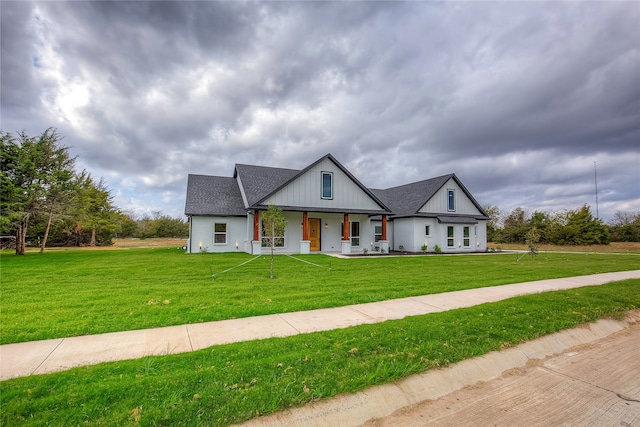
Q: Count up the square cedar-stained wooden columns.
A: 4